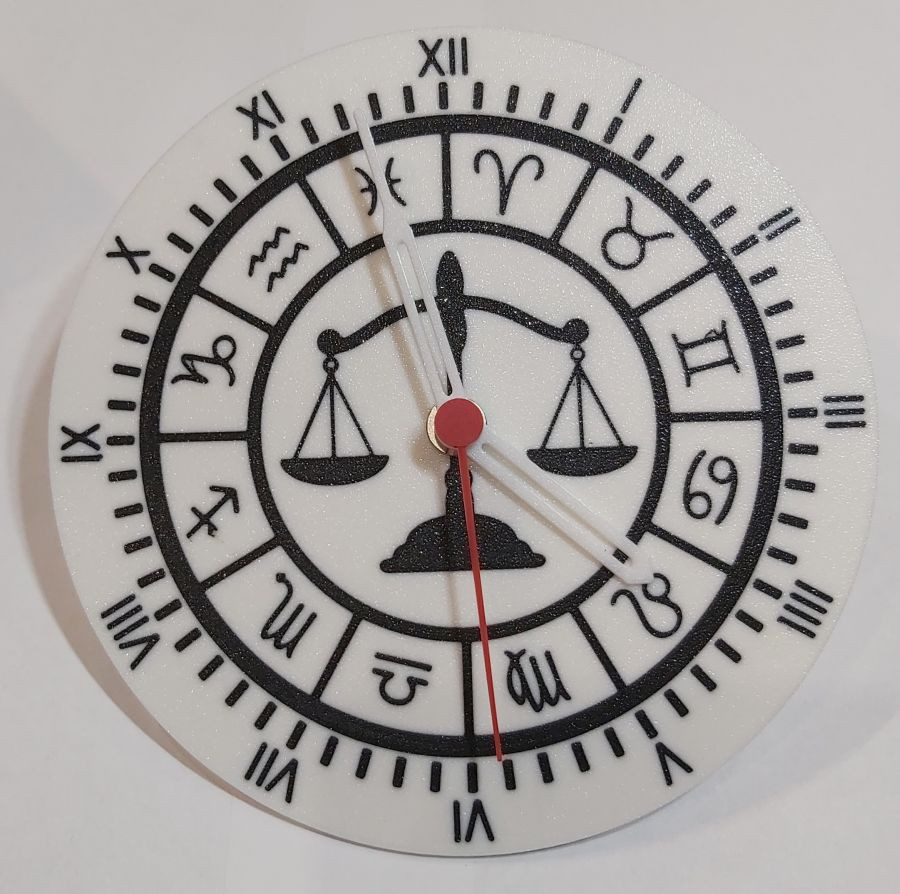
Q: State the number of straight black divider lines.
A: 12